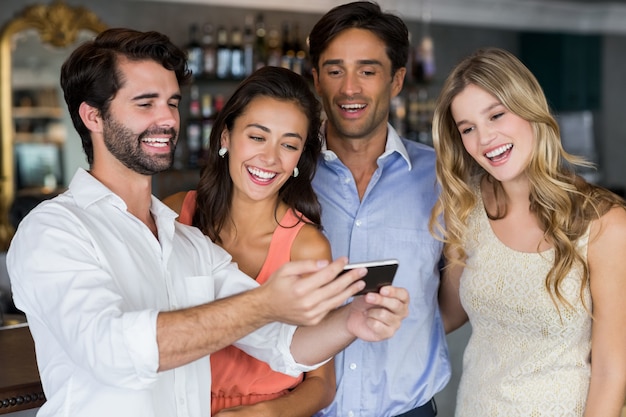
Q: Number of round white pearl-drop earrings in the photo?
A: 2